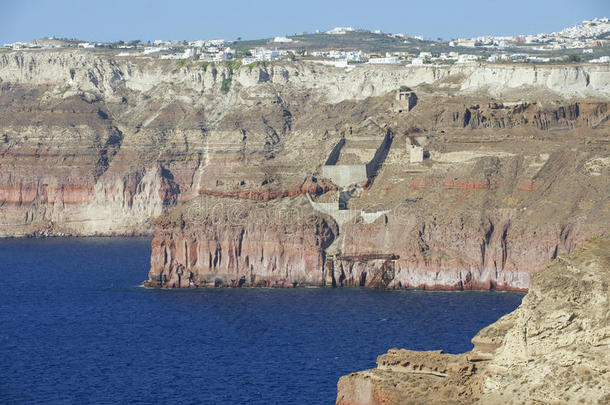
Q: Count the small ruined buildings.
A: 2